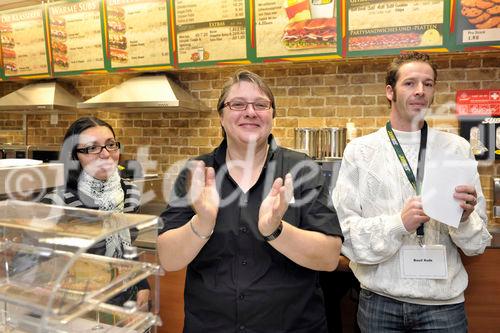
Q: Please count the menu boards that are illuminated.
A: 7